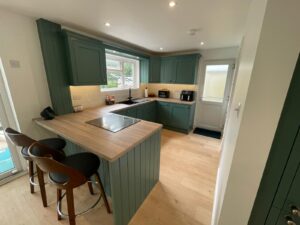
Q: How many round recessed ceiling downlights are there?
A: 4